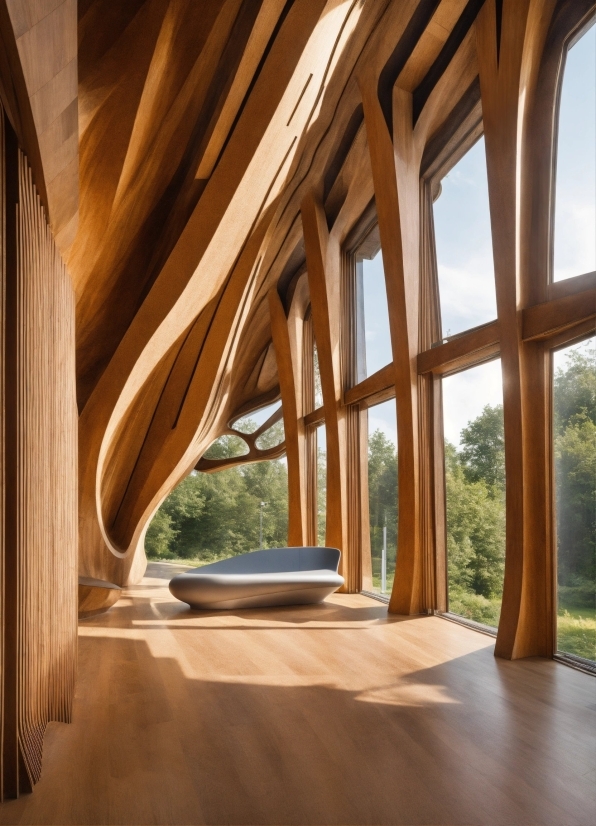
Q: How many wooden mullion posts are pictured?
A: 4